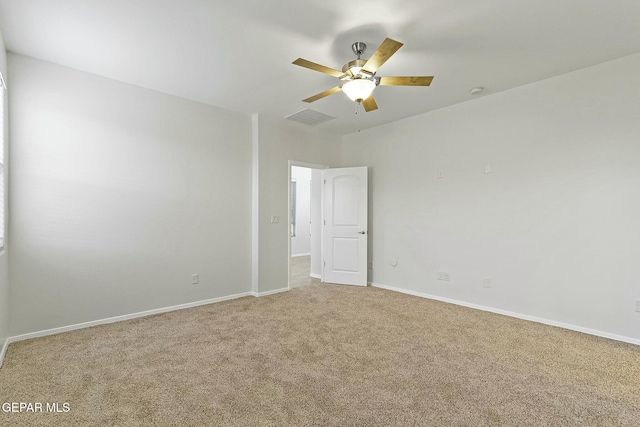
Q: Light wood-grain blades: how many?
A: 5